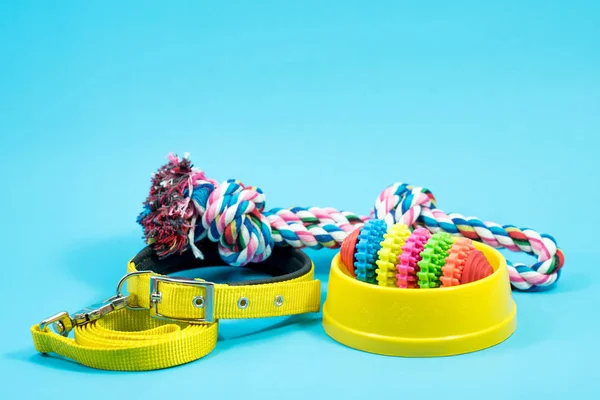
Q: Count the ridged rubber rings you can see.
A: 5